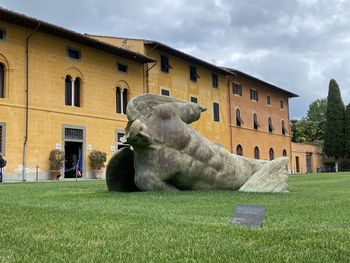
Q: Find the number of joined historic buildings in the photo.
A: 3